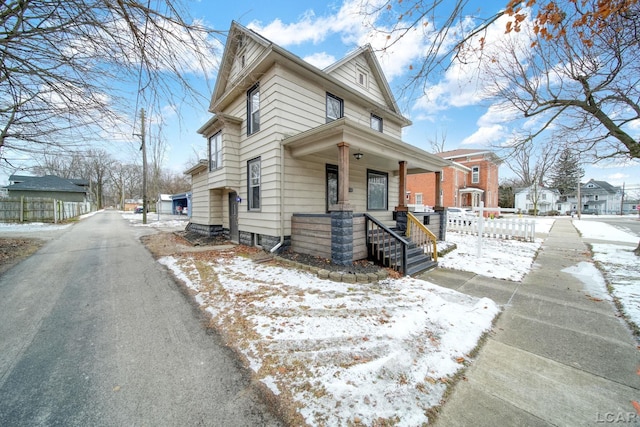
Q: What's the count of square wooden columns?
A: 3